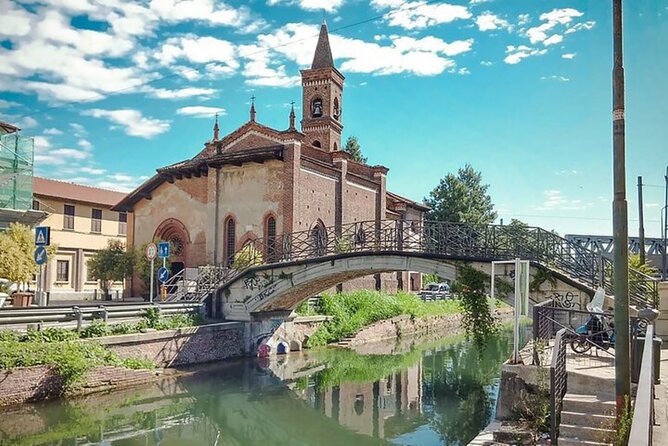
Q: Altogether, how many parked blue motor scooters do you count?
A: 1